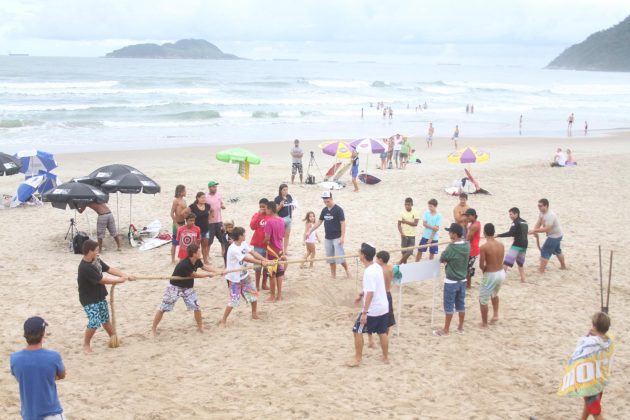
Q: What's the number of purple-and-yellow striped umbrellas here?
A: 2